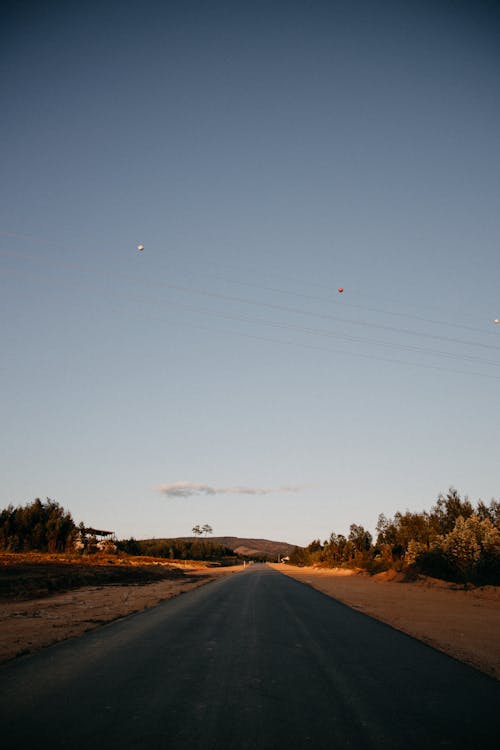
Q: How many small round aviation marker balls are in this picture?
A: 3